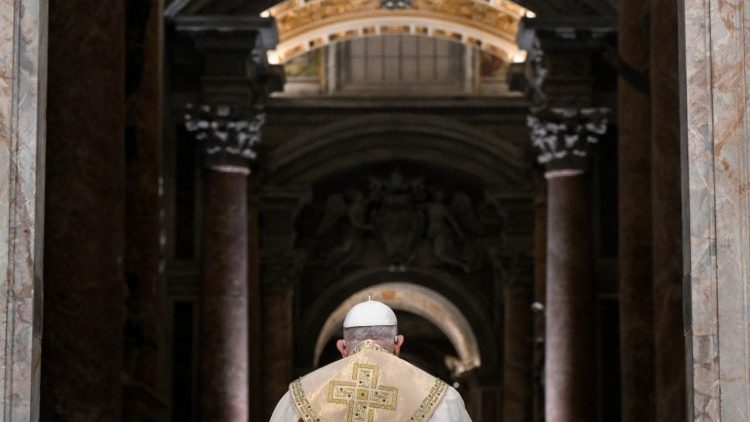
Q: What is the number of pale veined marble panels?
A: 2